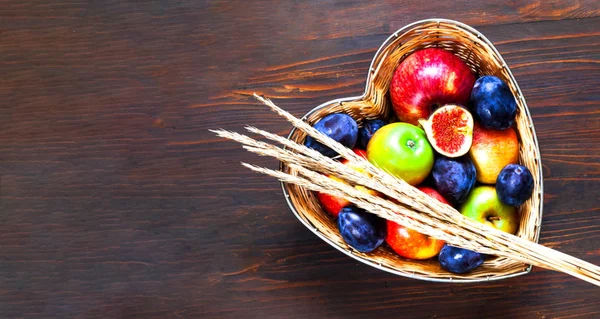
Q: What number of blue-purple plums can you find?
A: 7